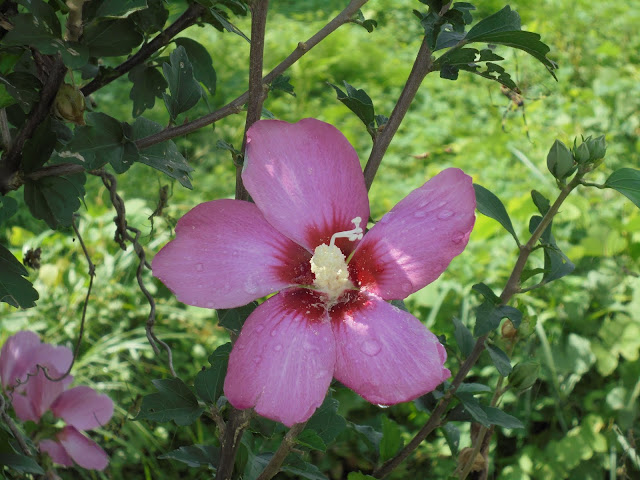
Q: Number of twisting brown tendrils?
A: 2